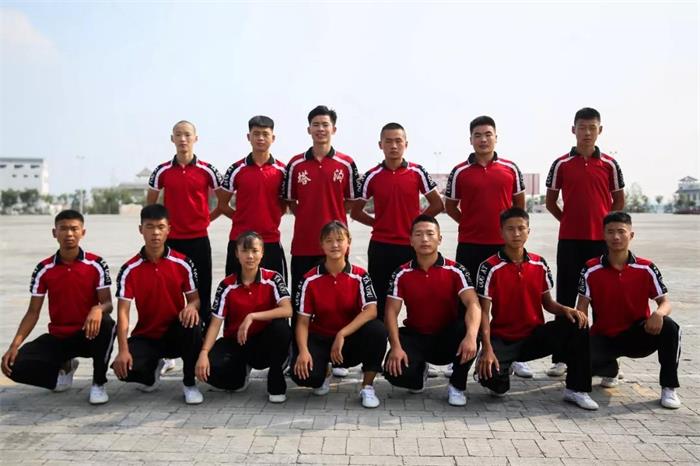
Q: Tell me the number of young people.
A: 13